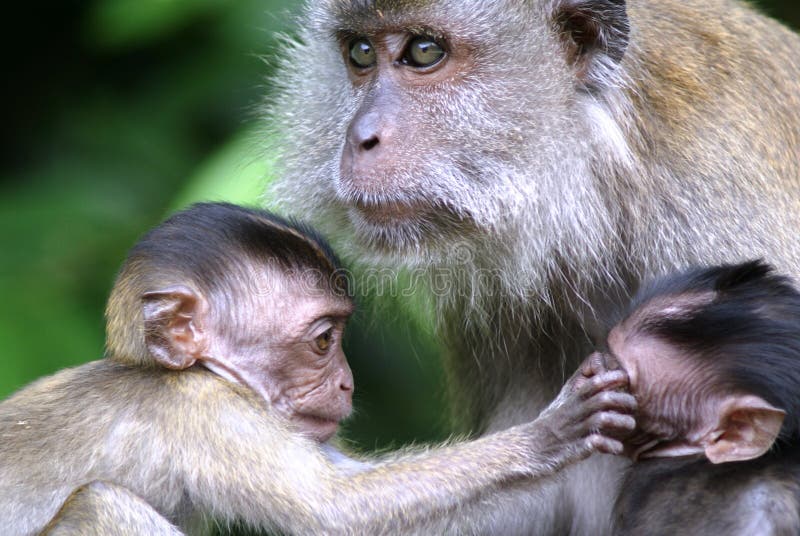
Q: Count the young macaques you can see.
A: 2